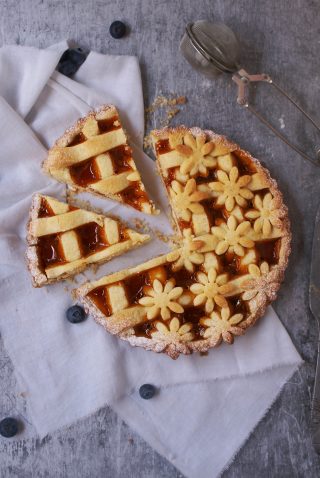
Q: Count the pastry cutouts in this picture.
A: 11